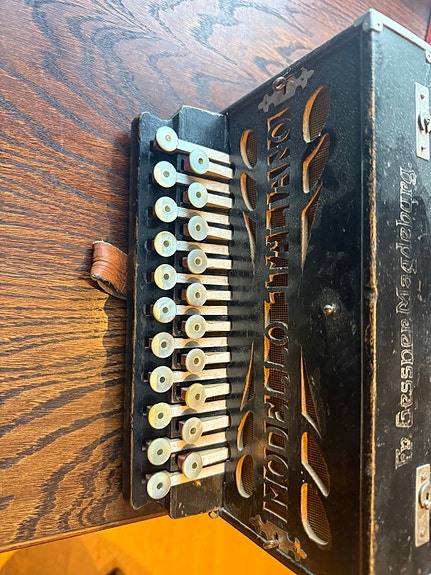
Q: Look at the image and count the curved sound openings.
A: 12